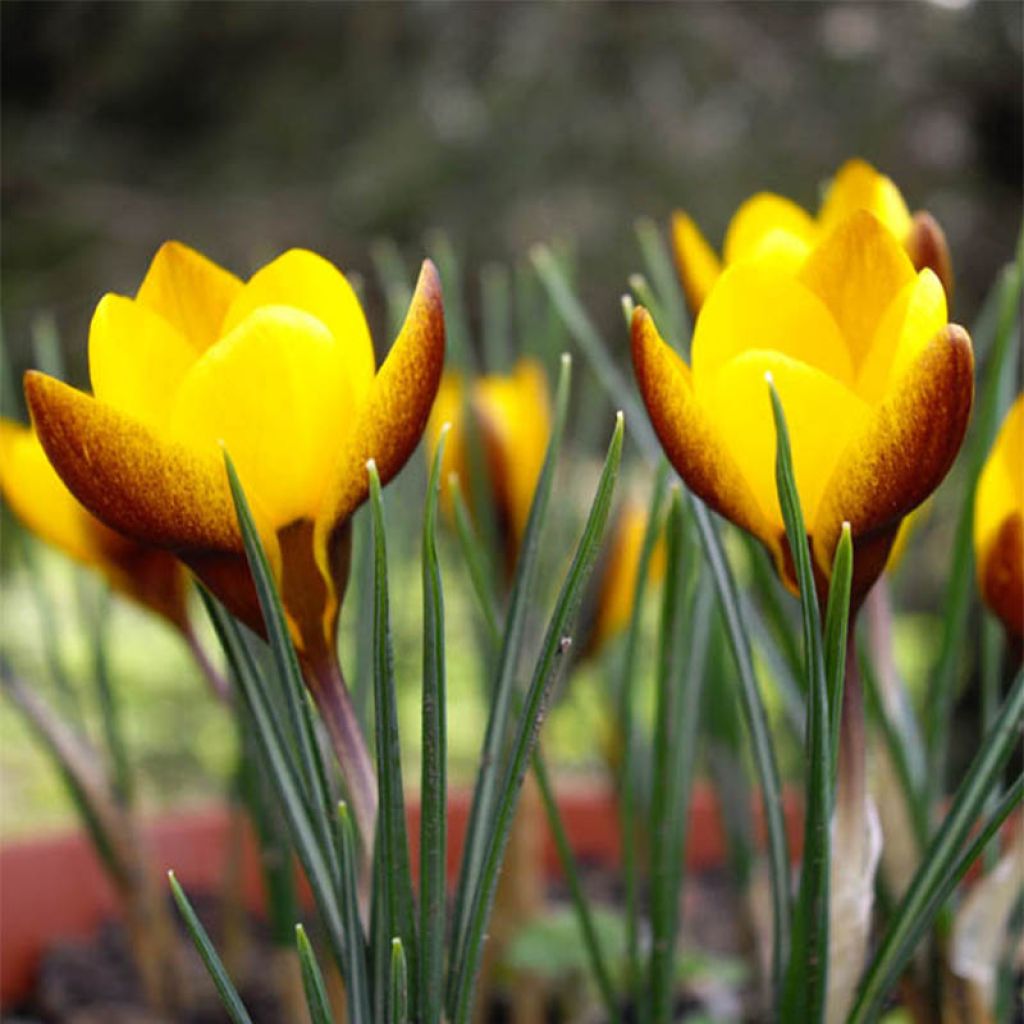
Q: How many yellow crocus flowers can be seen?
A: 7